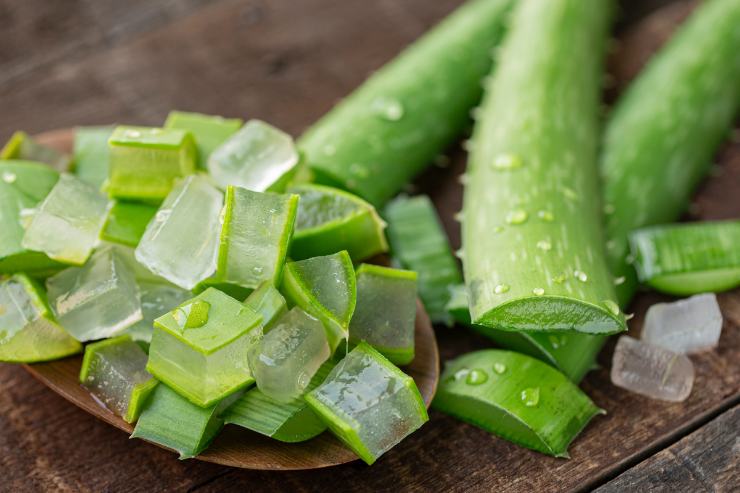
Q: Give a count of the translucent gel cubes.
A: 7